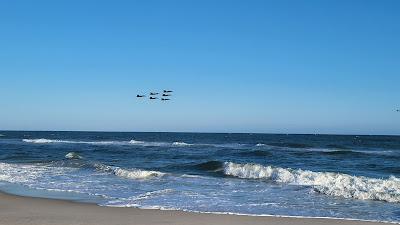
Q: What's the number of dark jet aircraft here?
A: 6